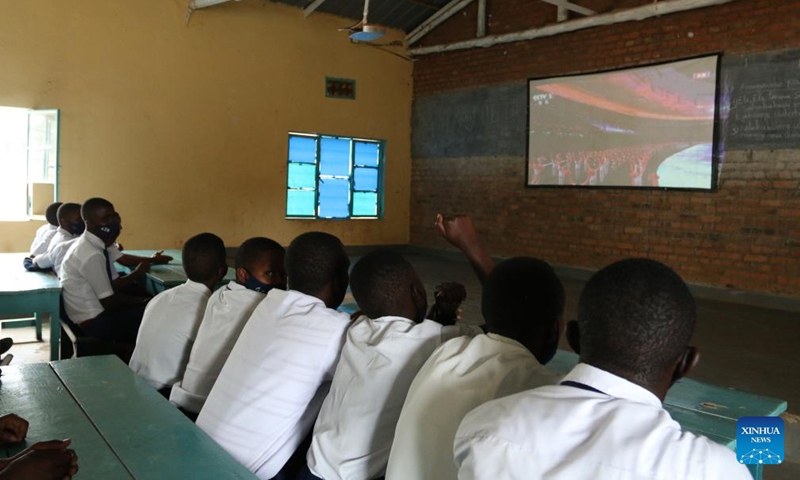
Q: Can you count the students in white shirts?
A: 10